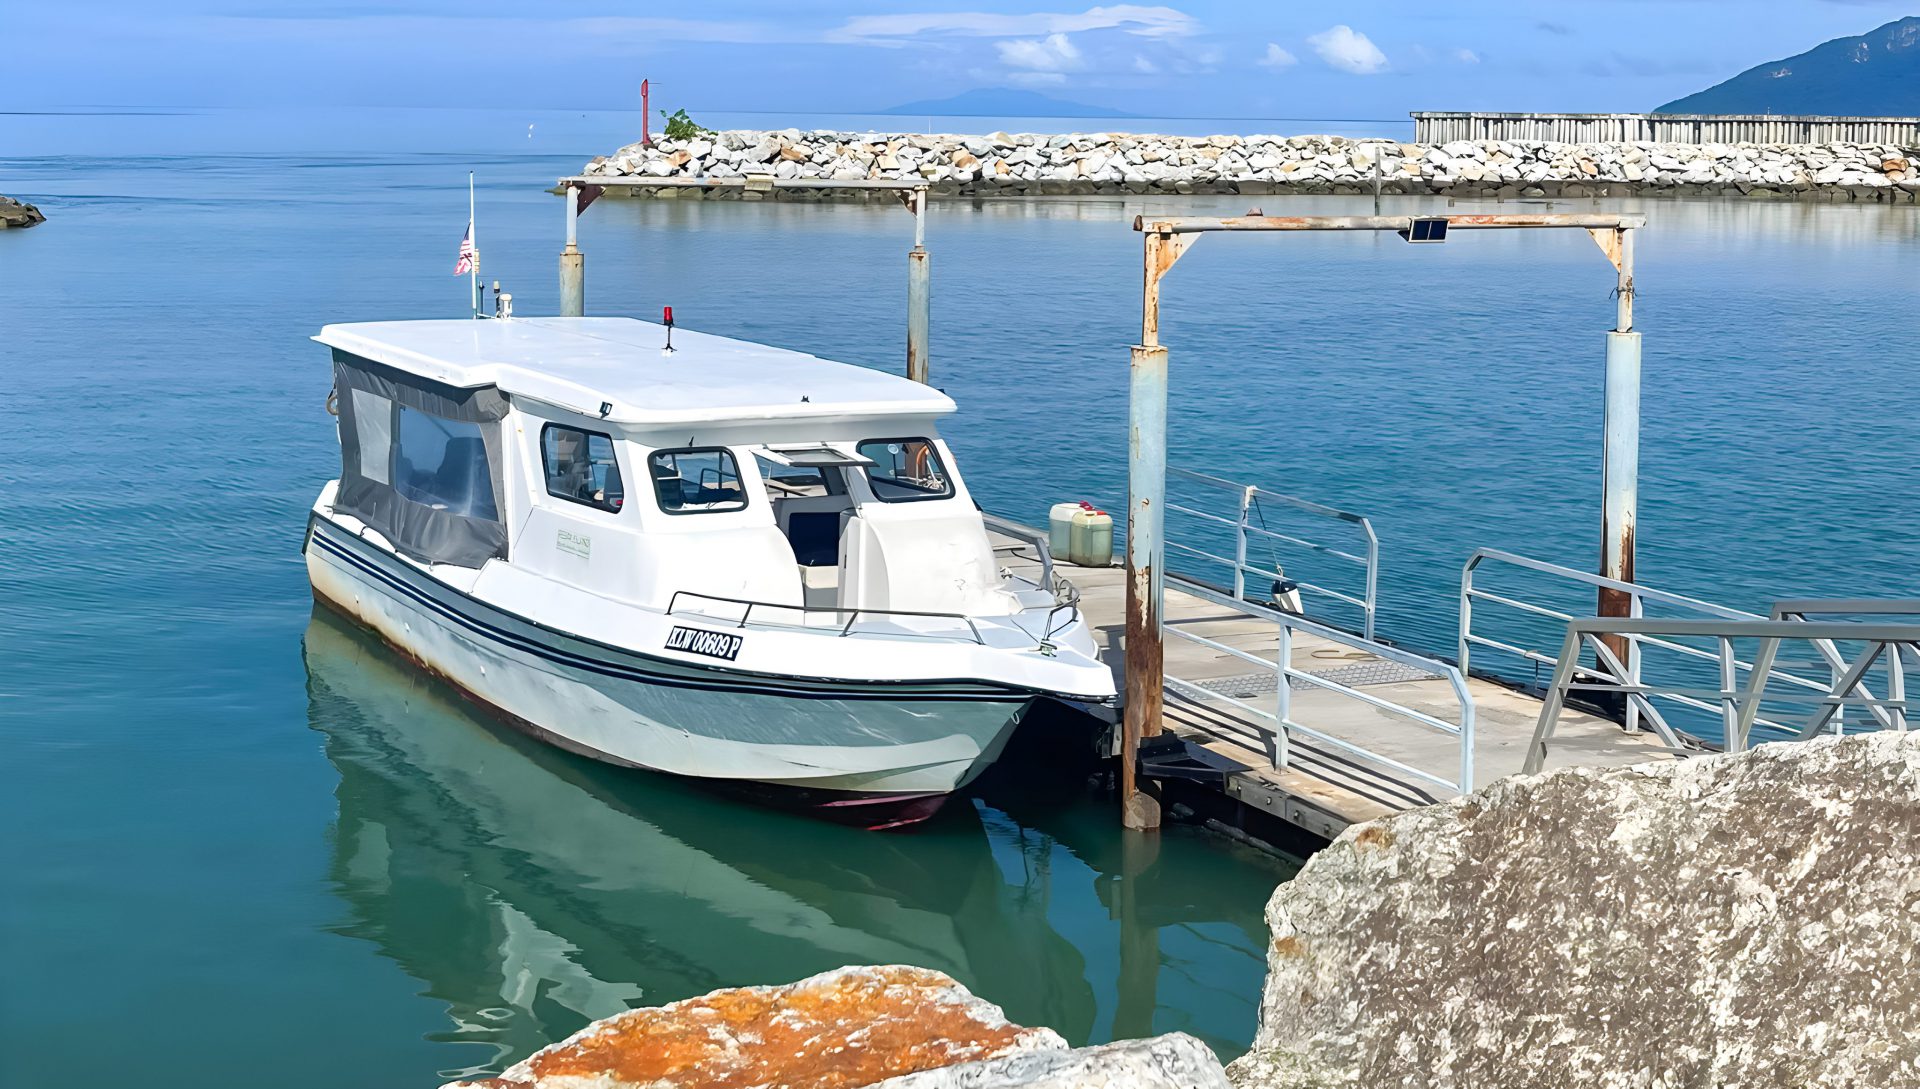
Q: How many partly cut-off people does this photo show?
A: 0